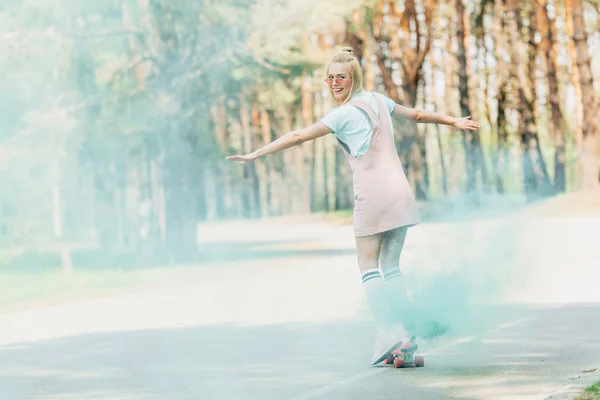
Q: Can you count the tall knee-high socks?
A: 2